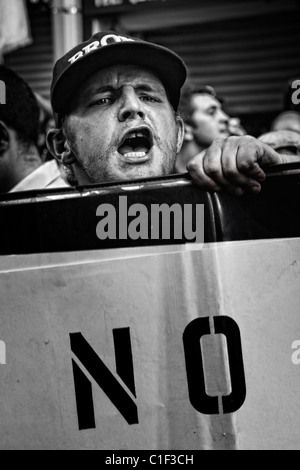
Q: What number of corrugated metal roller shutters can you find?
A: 2